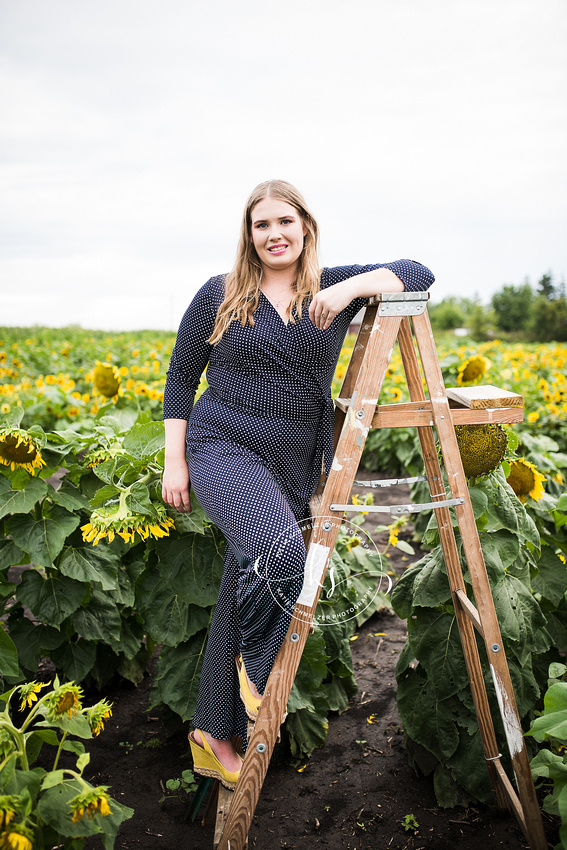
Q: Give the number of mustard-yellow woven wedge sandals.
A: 2